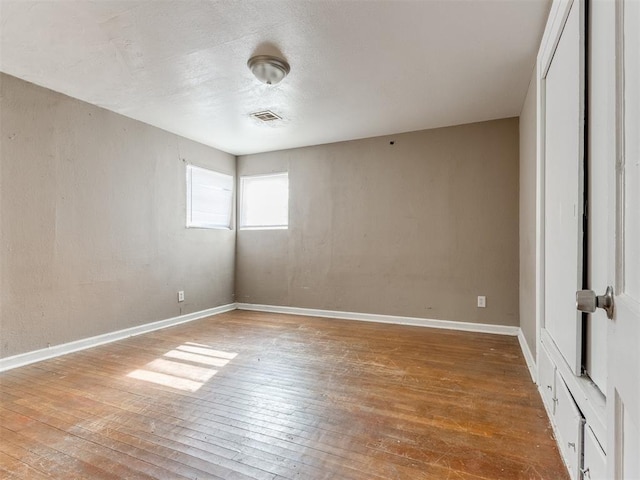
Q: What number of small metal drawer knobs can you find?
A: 4